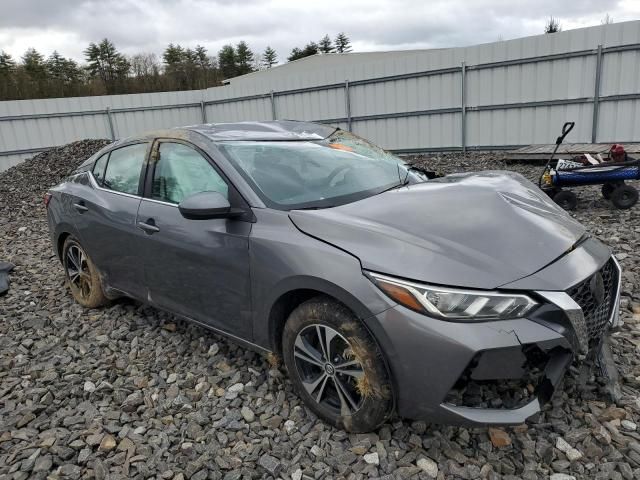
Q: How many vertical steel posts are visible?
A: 6